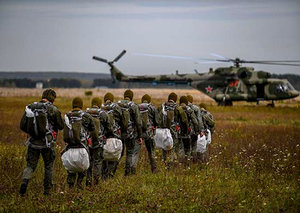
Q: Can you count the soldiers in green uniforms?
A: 10